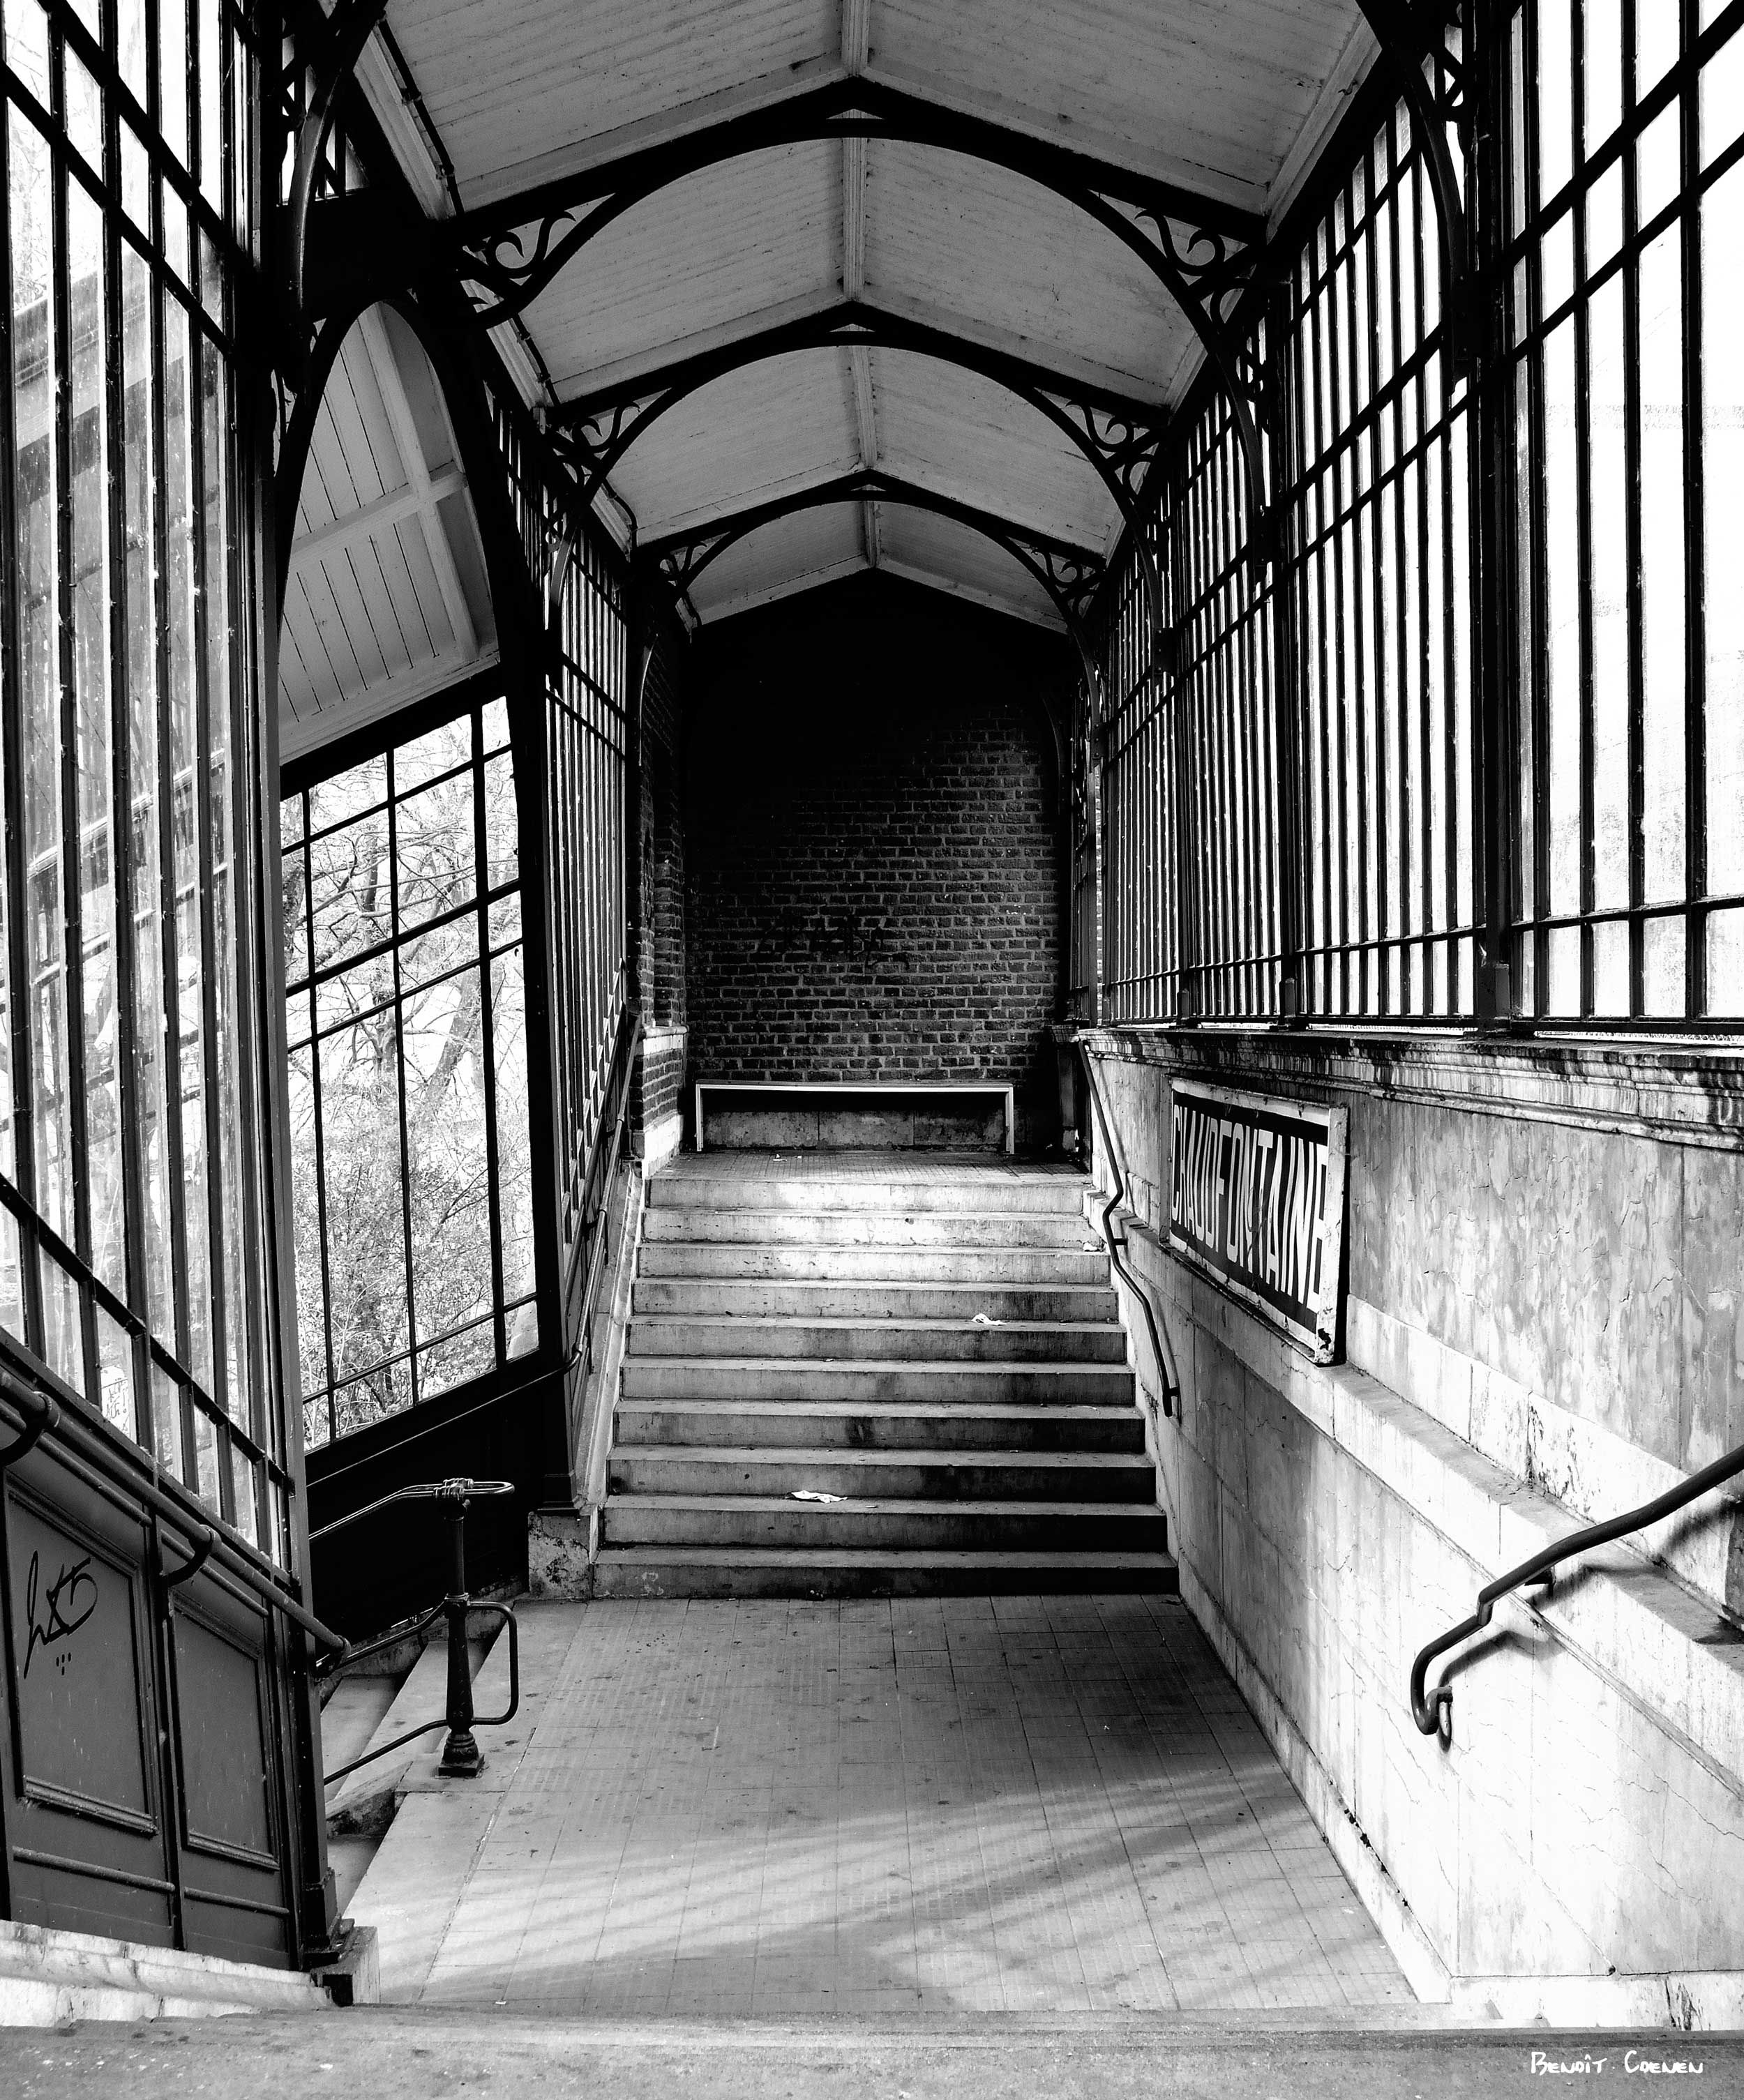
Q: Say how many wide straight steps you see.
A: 10